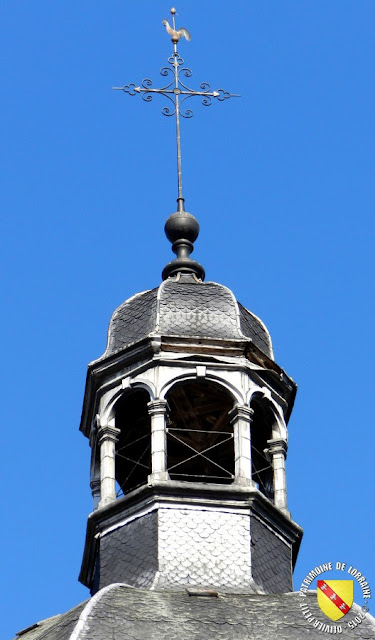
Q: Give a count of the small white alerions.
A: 3